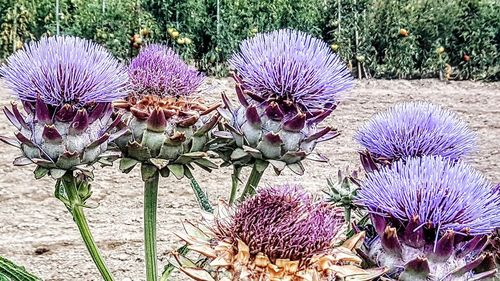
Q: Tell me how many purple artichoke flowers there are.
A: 6